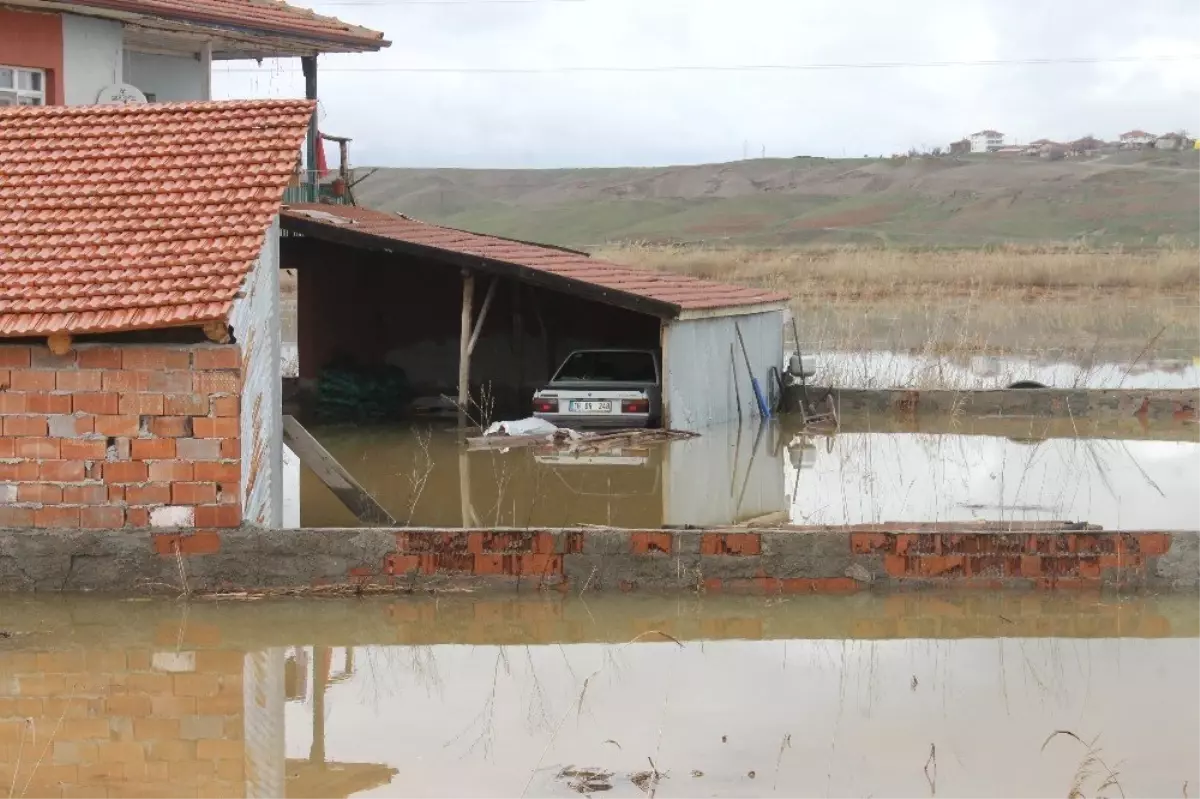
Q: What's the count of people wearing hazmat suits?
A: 0